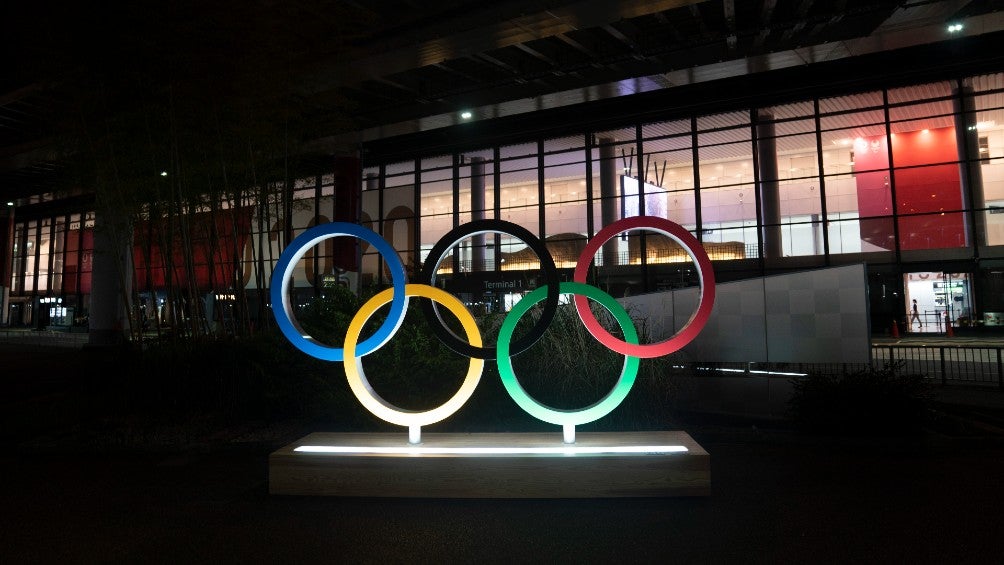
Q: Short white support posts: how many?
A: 2